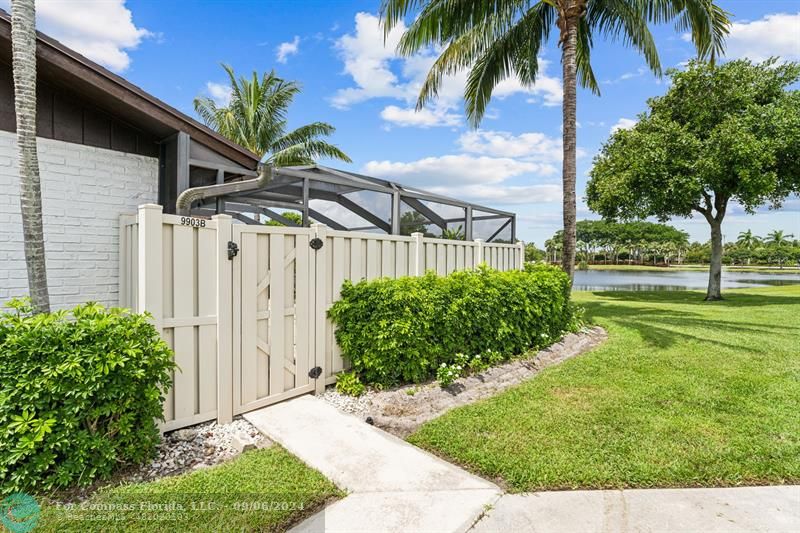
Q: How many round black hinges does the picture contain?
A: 2